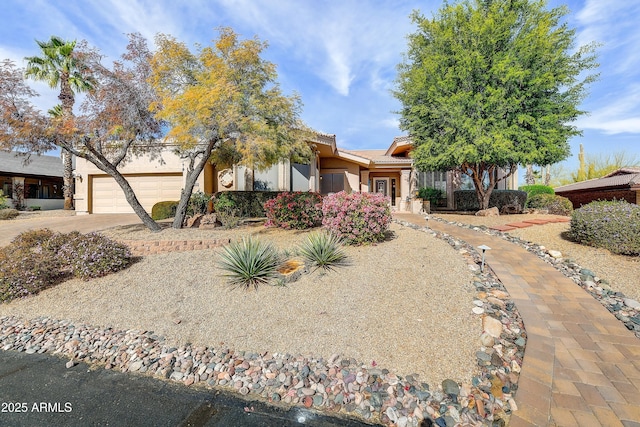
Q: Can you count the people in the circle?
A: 0